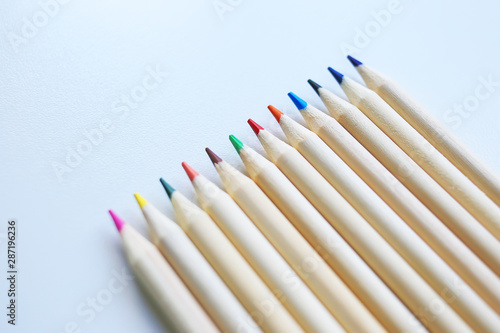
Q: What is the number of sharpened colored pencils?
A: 12